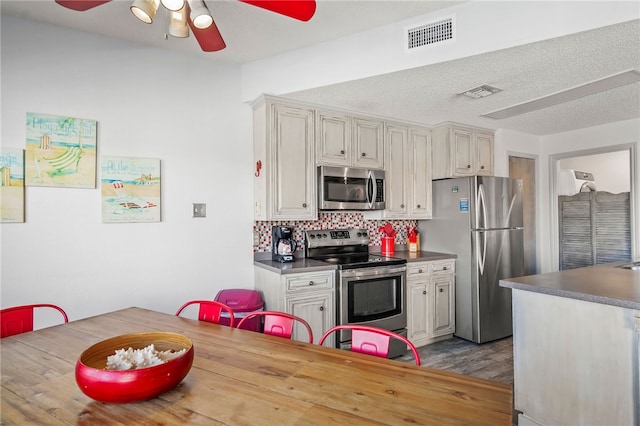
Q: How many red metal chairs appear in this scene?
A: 4